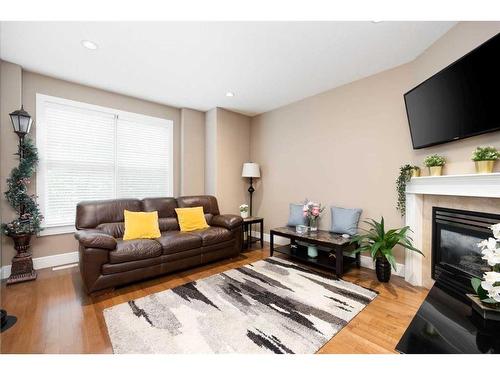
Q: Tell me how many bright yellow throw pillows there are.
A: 2